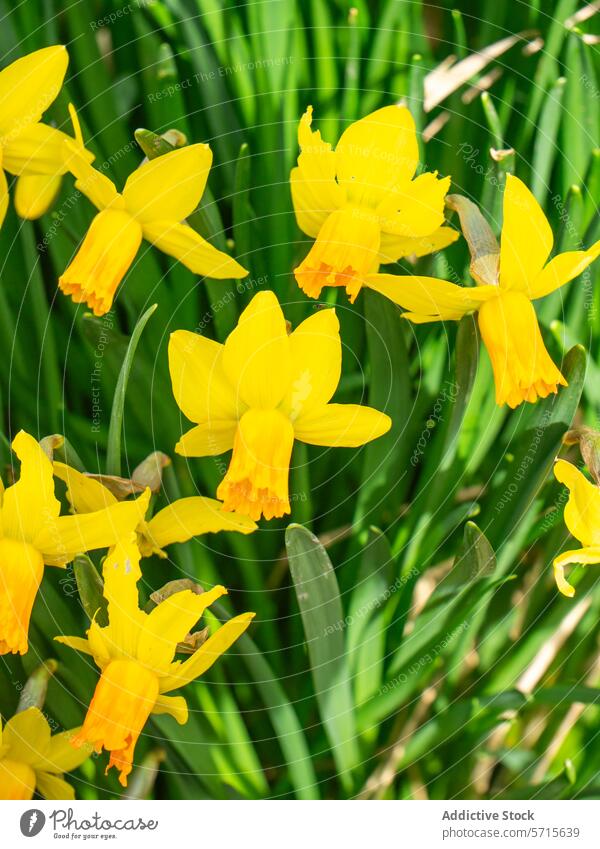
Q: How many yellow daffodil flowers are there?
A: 10